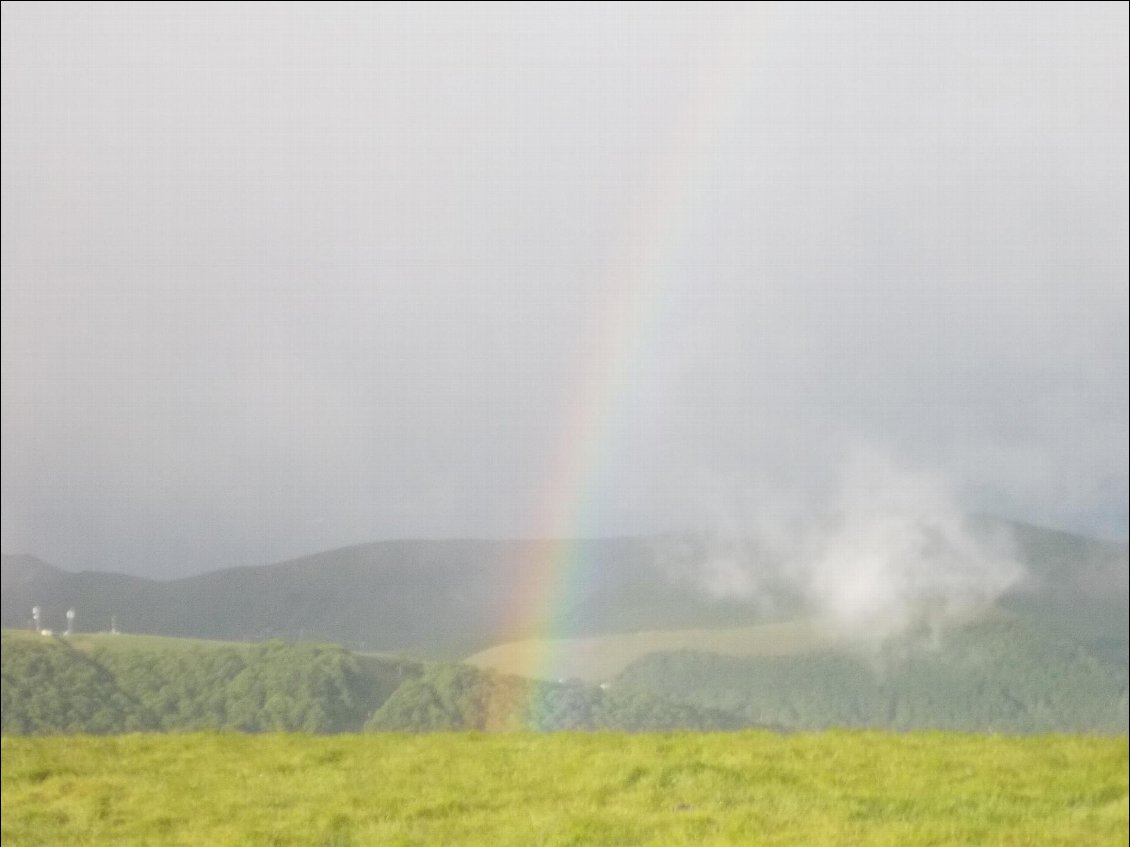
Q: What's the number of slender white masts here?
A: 3